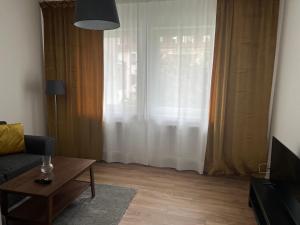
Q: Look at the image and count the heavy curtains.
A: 2